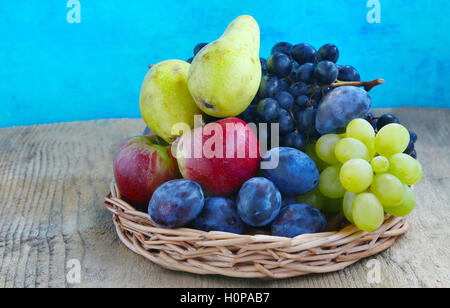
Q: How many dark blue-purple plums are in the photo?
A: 6